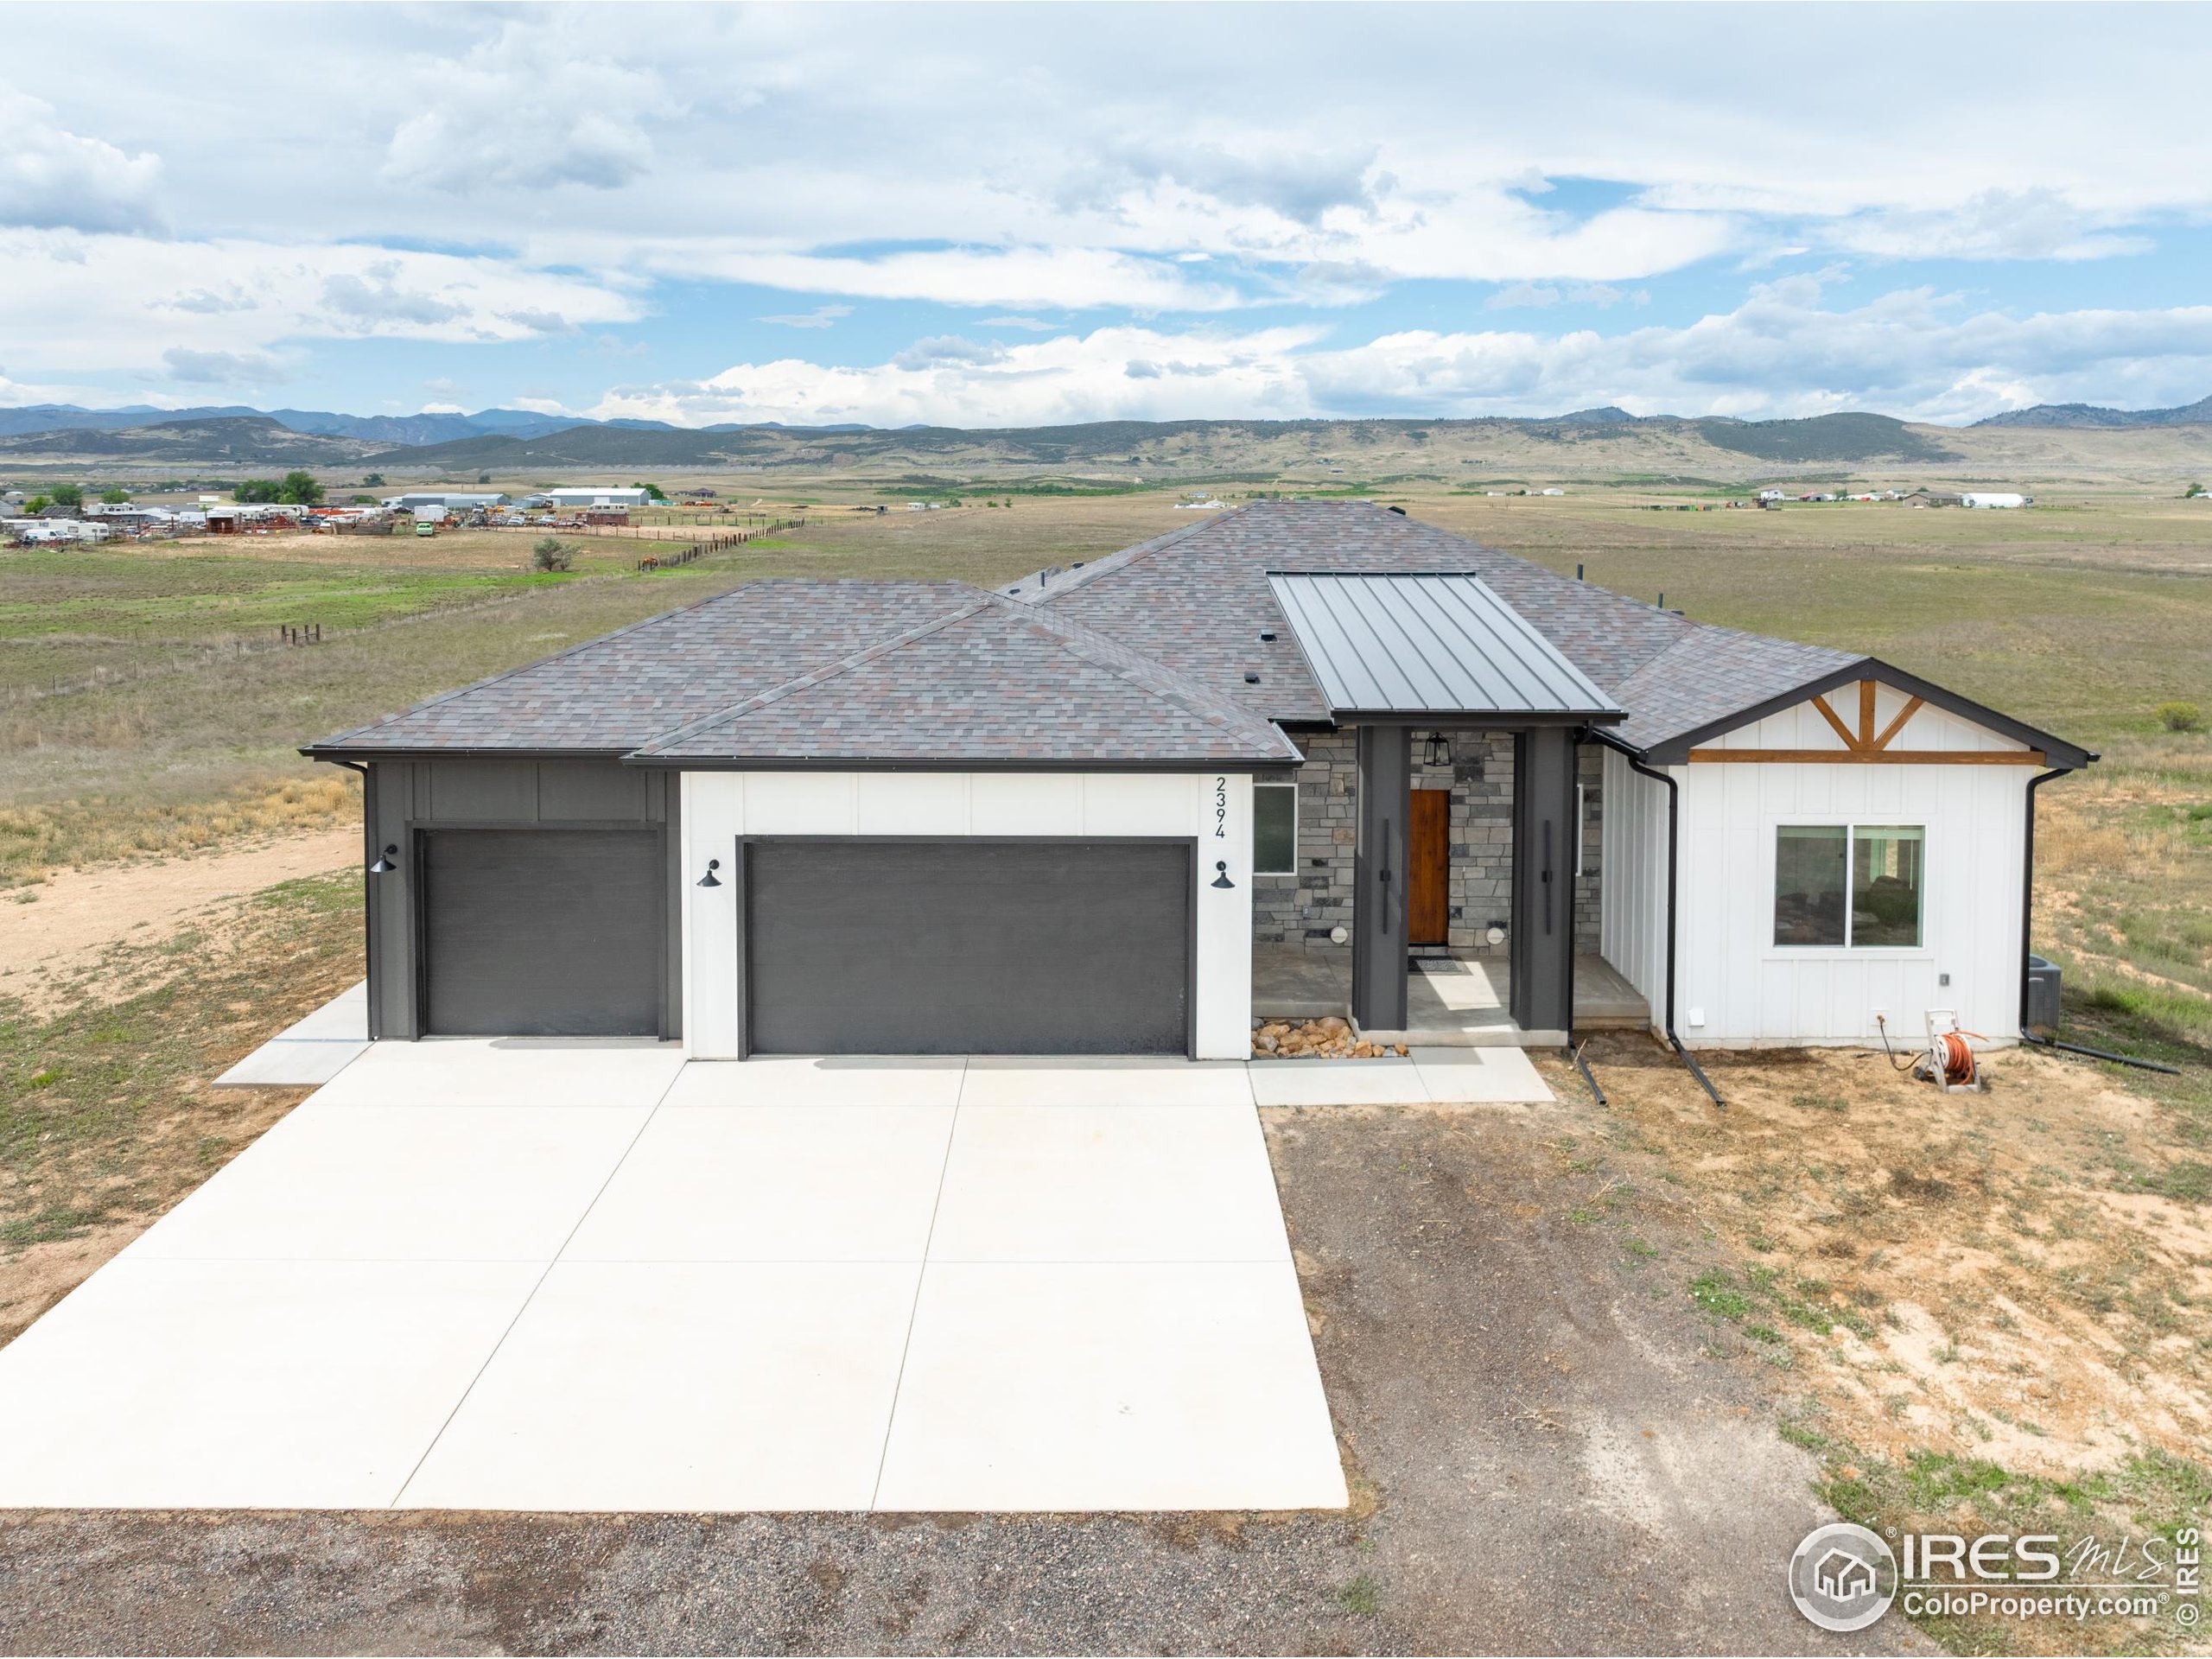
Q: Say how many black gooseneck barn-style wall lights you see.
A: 3